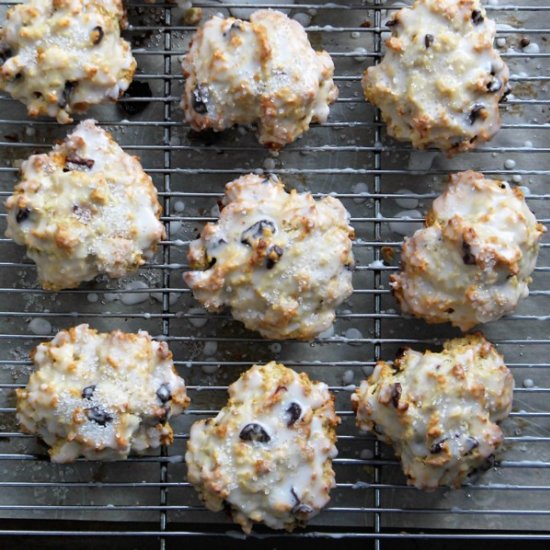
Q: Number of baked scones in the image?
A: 9